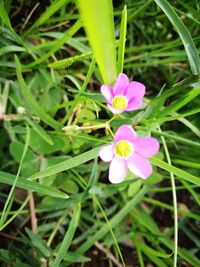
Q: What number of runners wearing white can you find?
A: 0